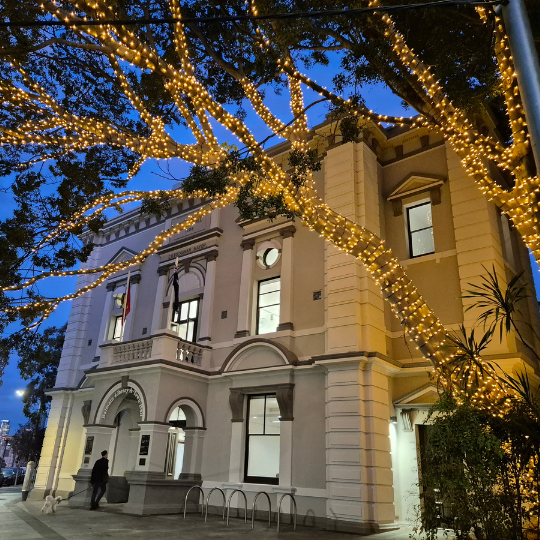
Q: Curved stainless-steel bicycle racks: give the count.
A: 5